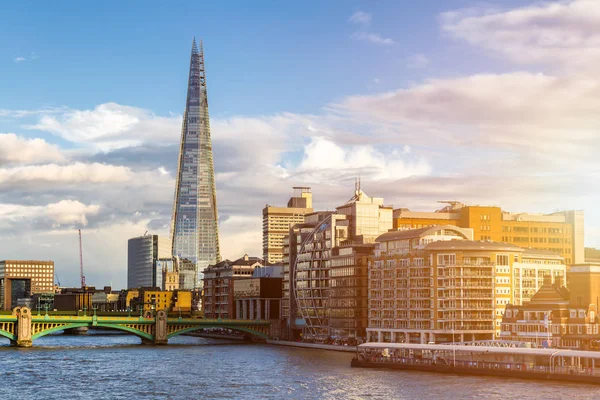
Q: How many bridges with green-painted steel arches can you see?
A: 1